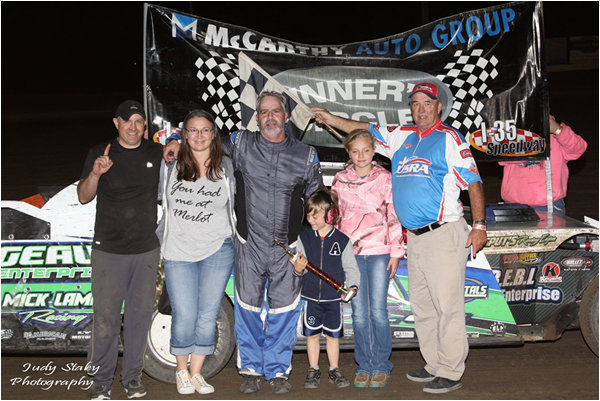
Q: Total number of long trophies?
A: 1